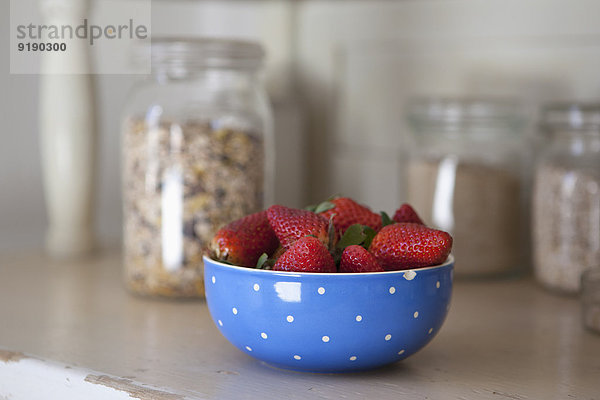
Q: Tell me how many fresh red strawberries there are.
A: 7